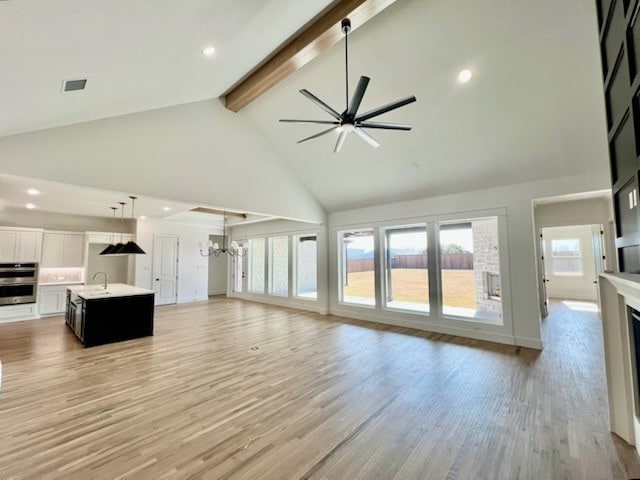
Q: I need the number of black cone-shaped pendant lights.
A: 3